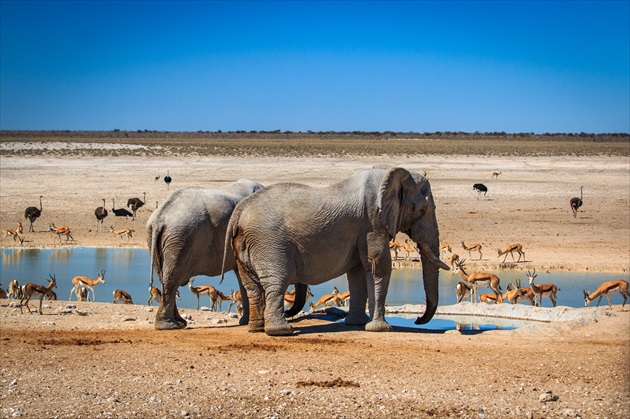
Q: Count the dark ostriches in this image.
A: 7